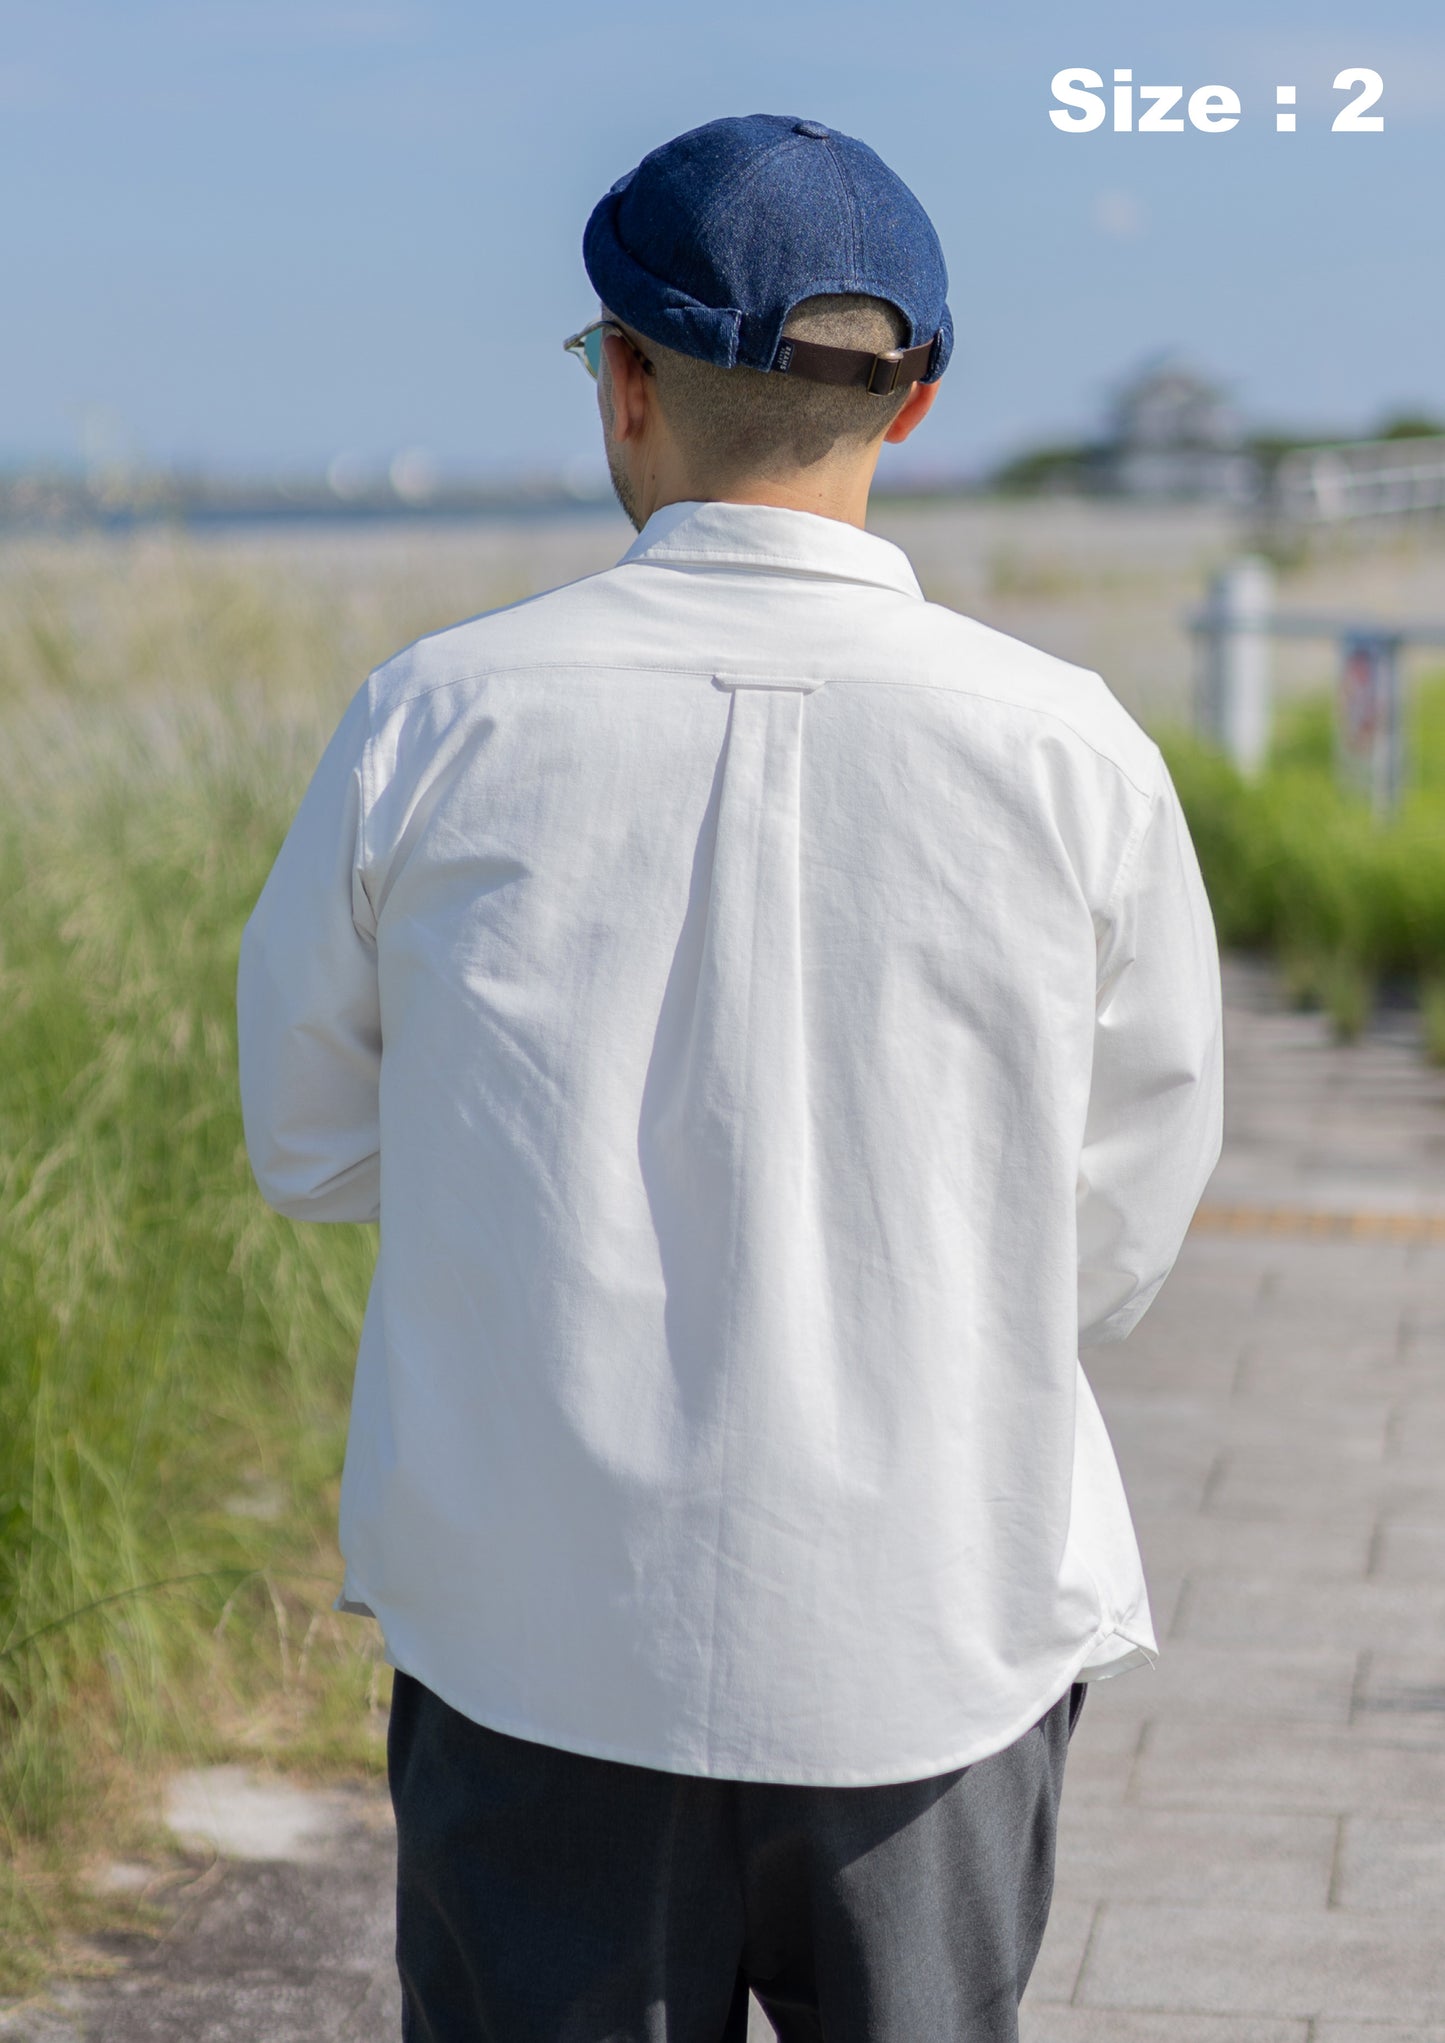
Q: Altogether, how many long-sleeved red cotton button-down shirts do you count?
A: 0